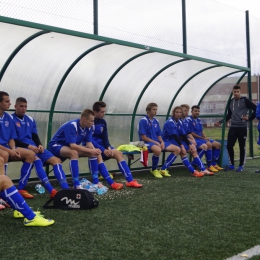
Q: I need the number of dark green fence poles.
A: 3